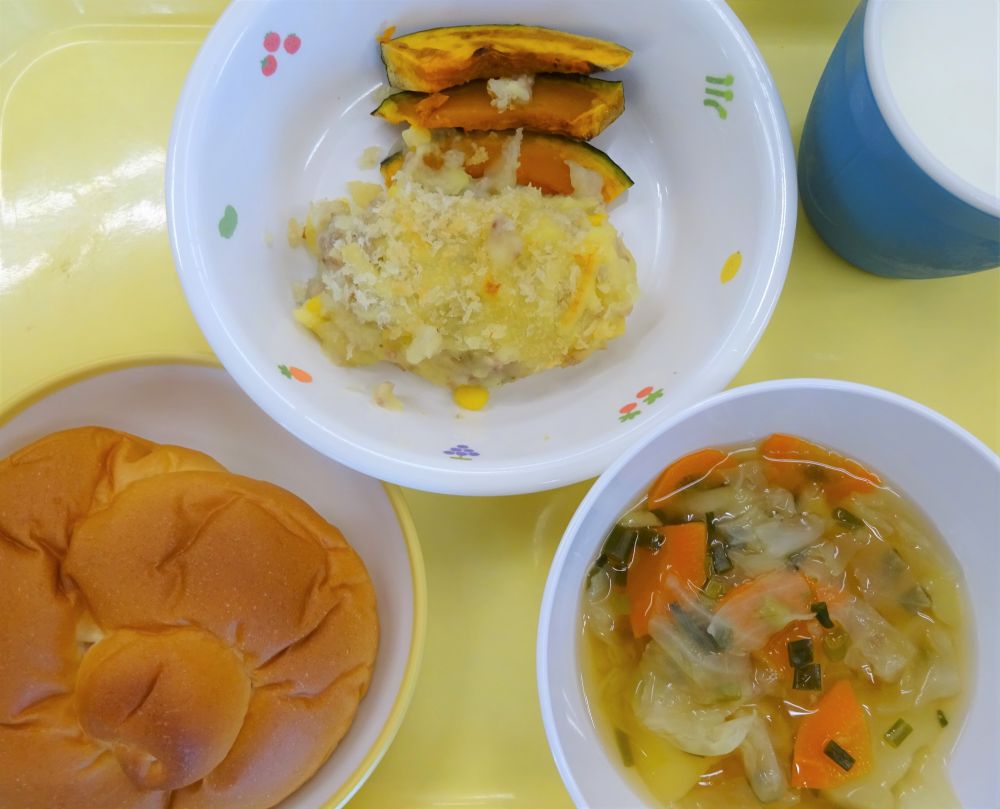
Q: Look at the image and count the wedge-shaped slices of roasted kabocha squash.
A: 3